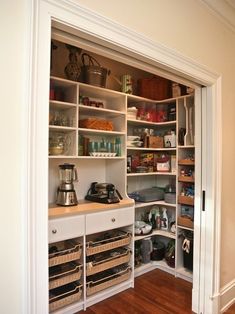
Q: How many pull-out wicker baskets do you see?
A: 6